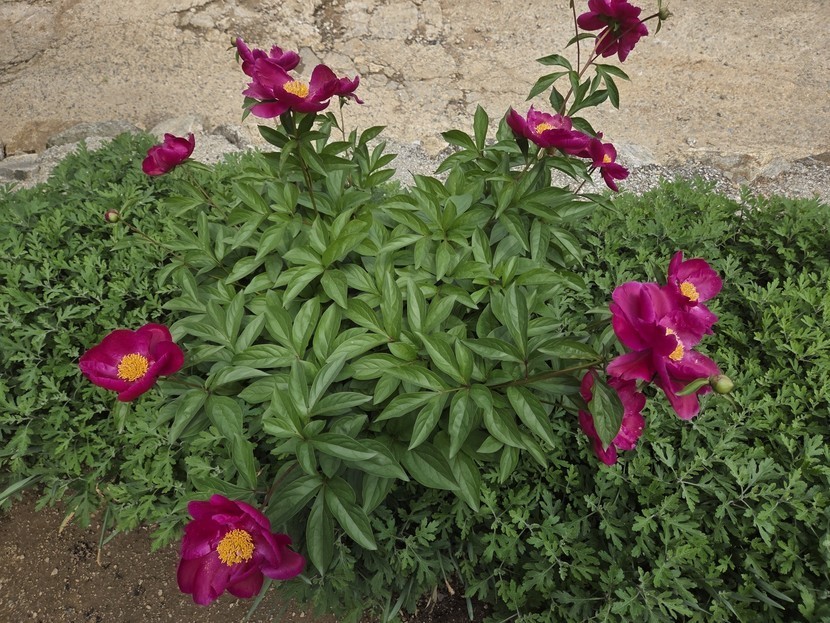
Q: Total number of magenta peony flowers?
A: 12